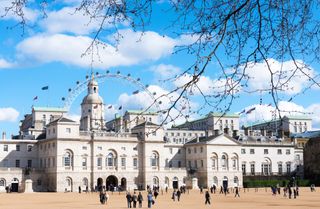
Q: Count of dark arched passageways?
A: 3